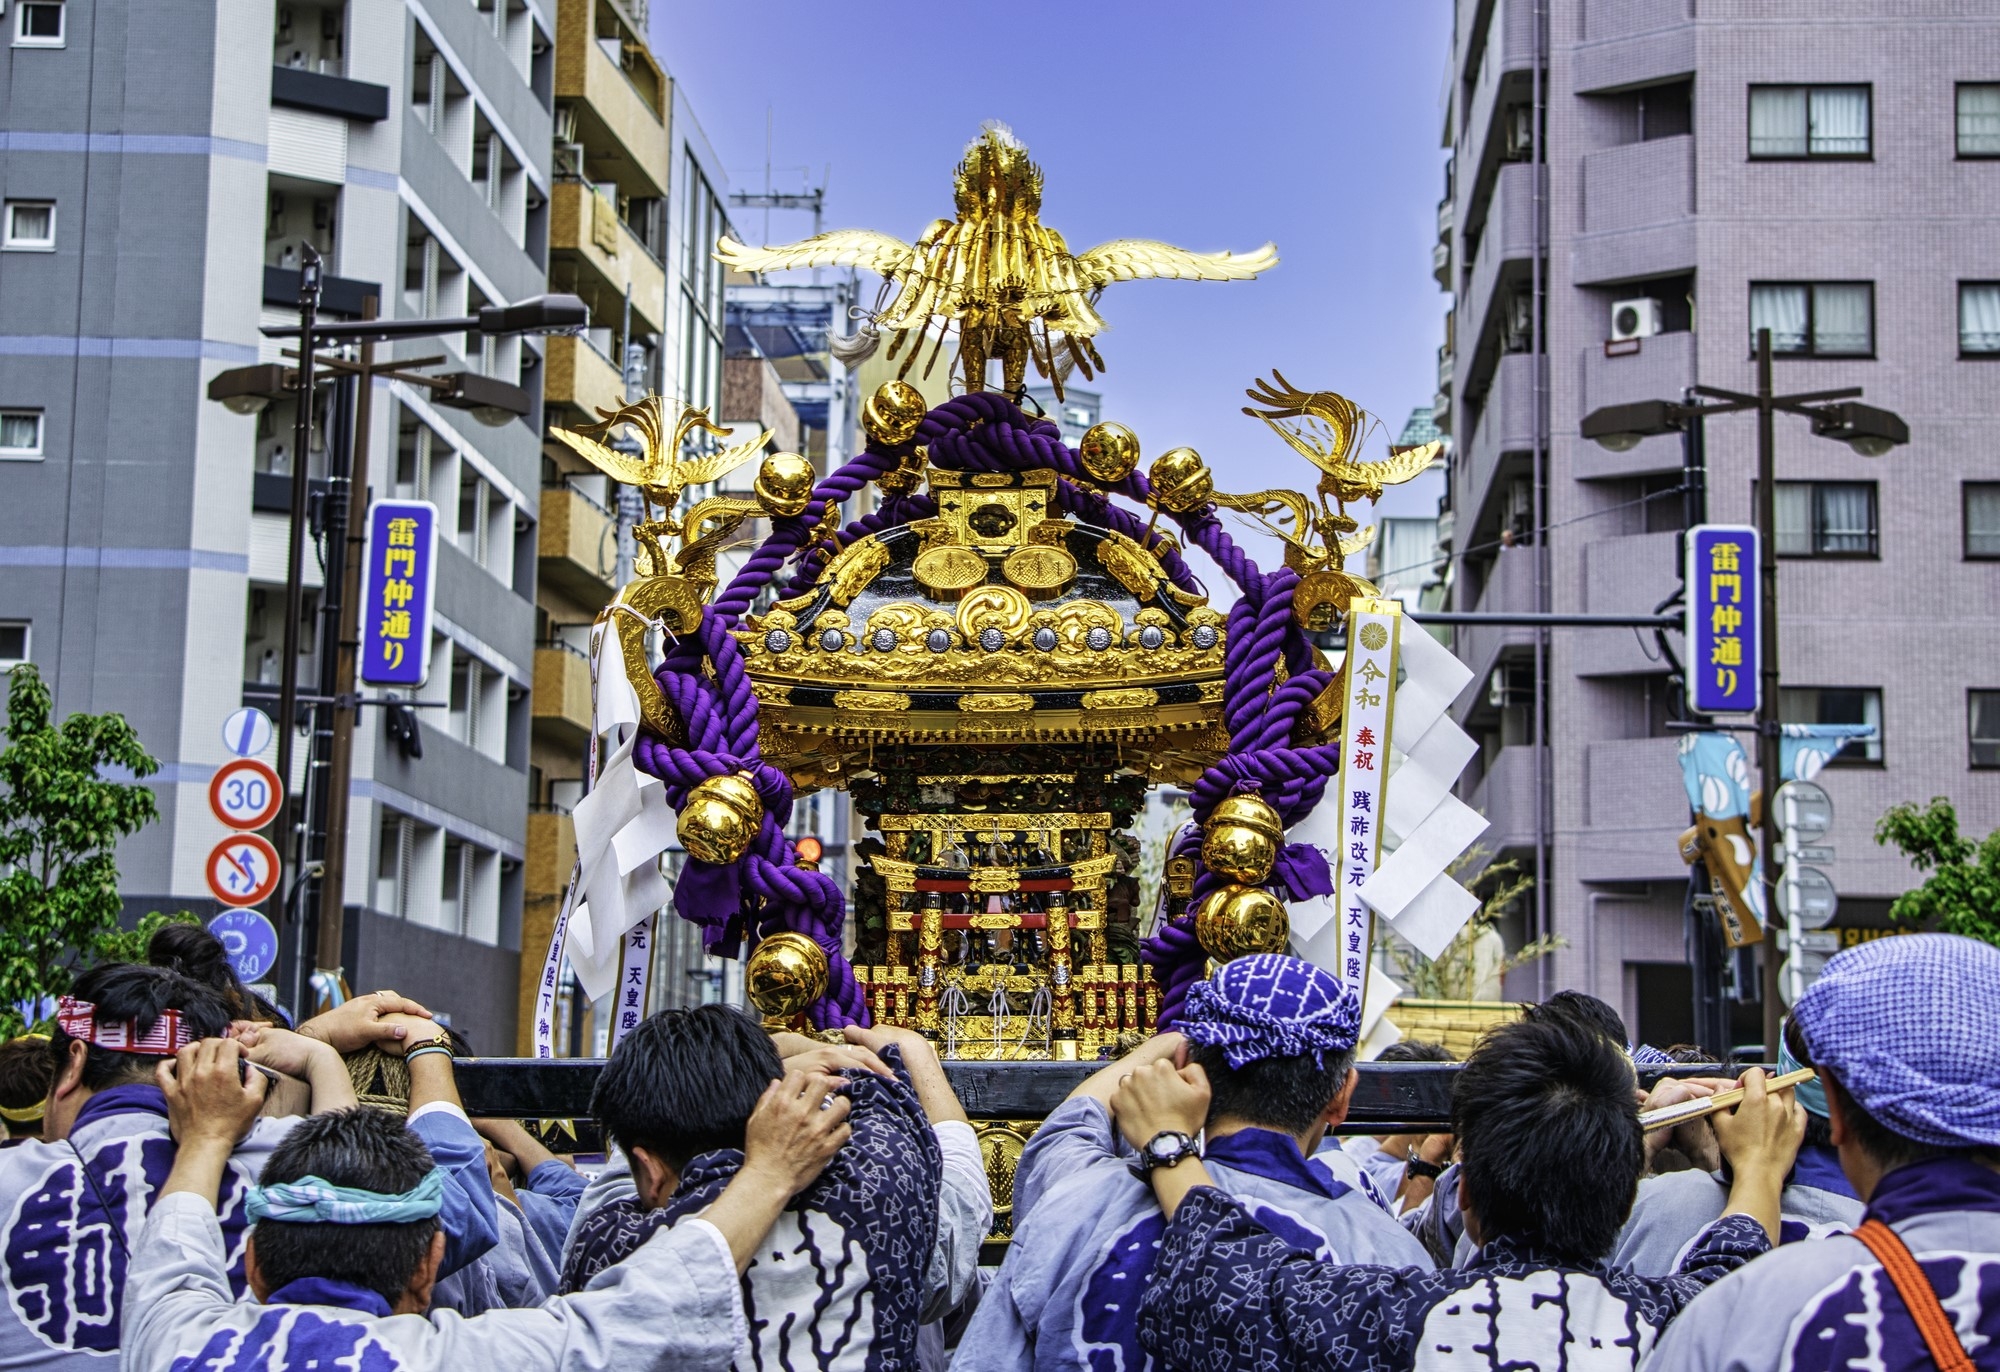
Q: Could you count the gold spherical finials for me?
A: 8